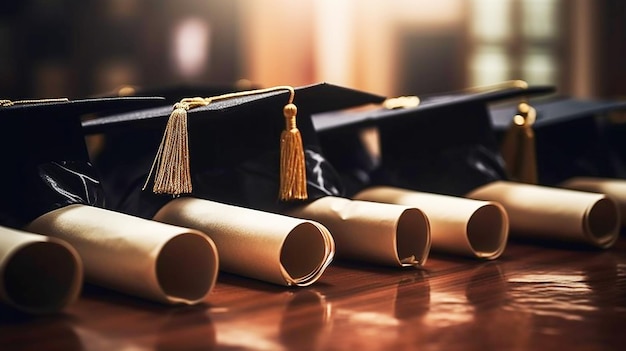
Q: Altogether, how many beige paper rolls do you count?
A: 7